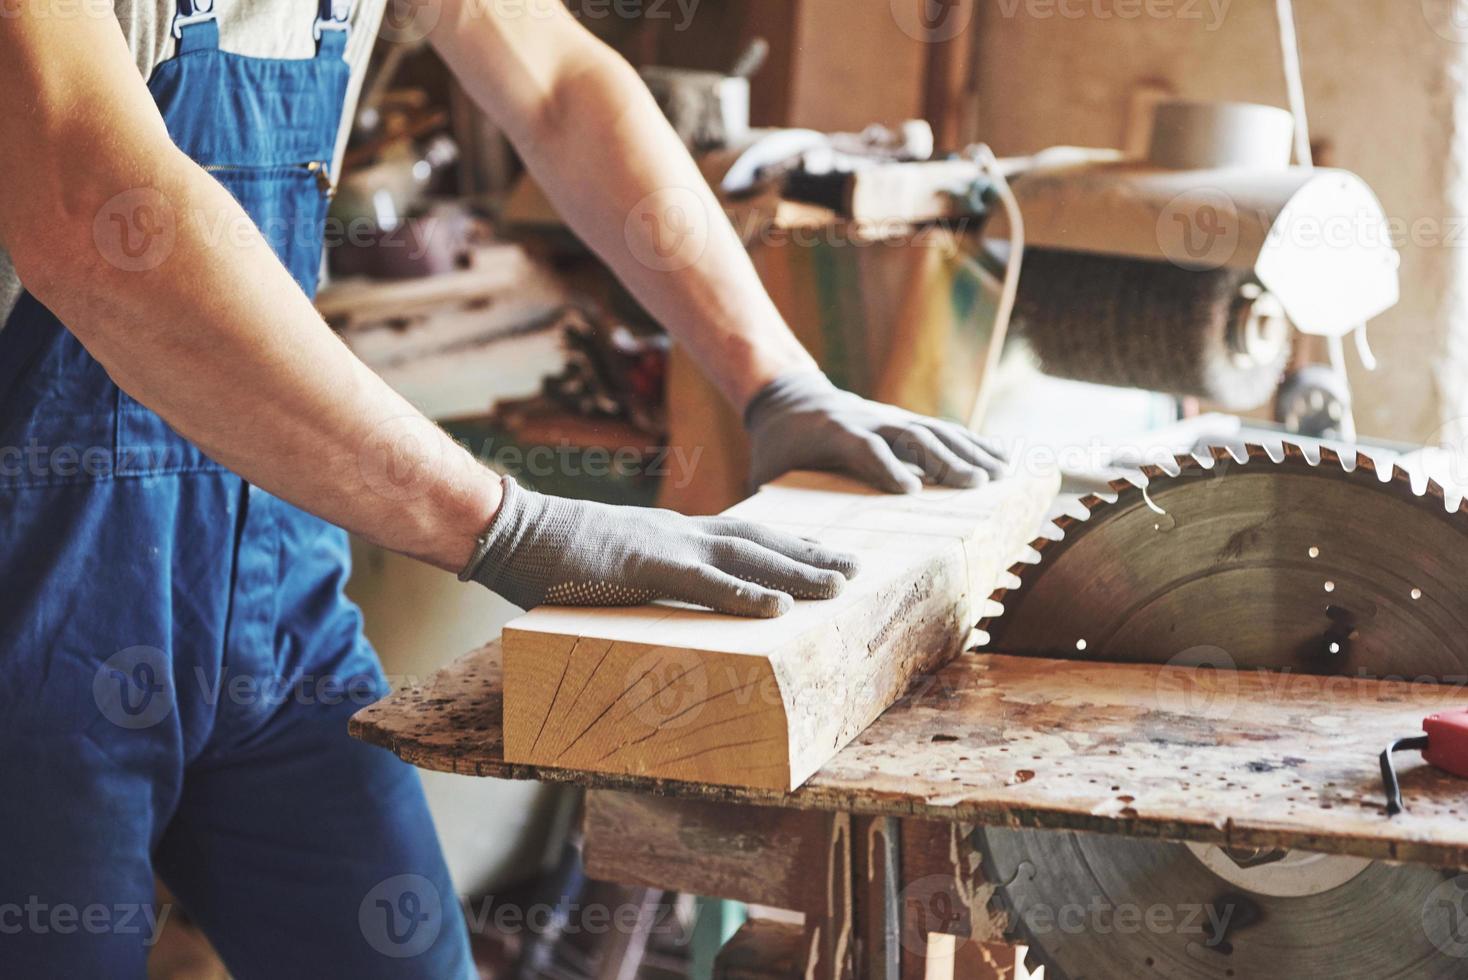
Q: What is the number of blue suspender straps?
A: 2